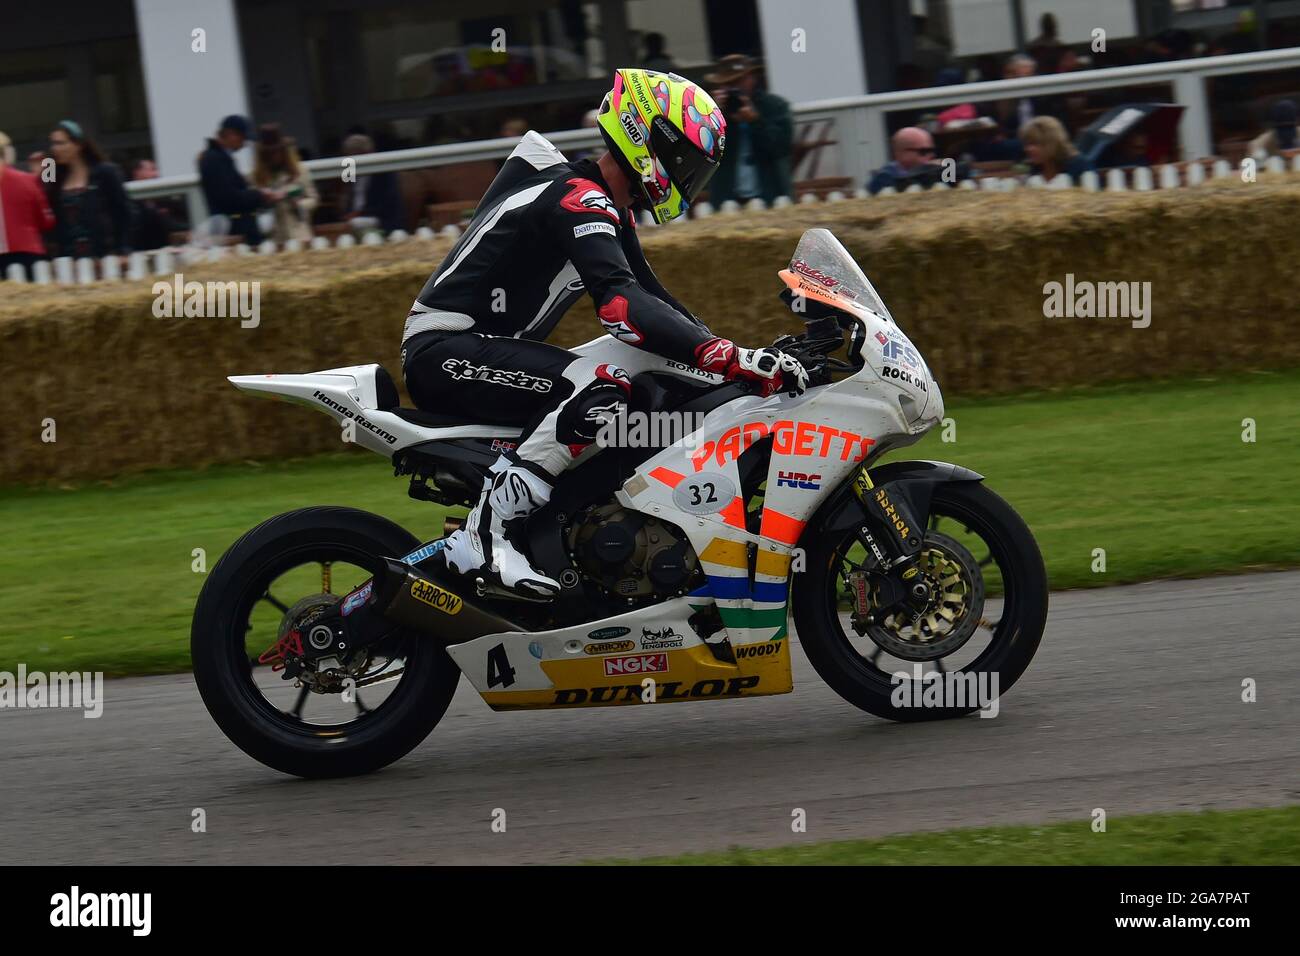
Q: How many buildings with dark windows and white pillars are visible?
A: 1